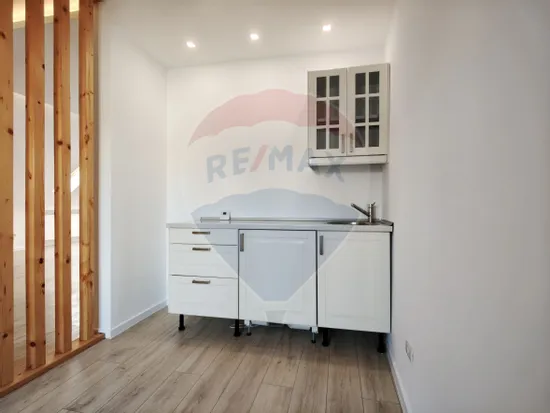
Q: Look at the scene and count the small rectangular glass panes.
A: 12